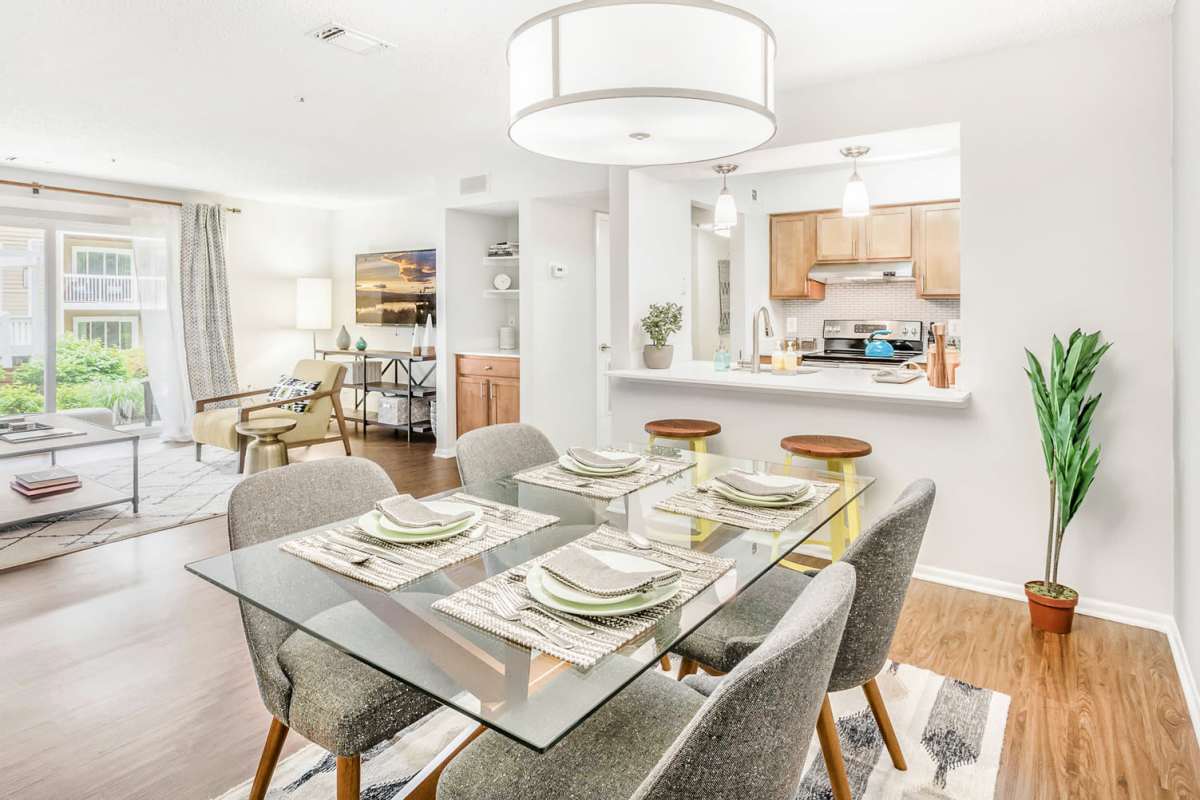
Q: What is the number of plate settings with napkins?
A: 4